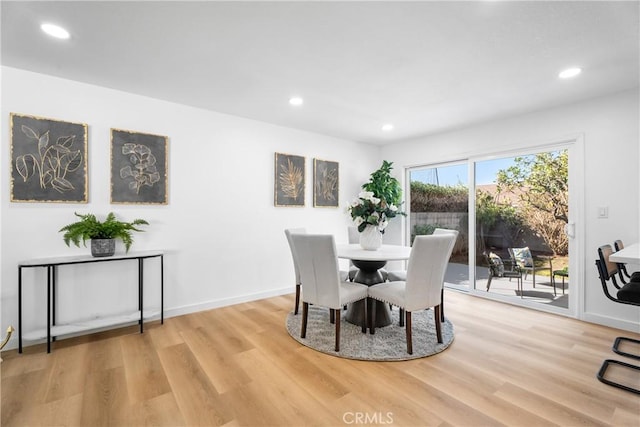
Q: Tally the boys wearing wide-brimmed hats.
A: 0